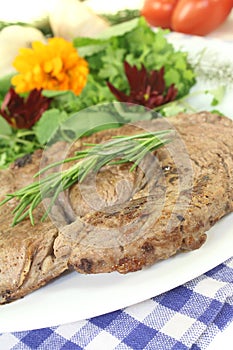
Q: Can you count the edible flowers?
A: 3